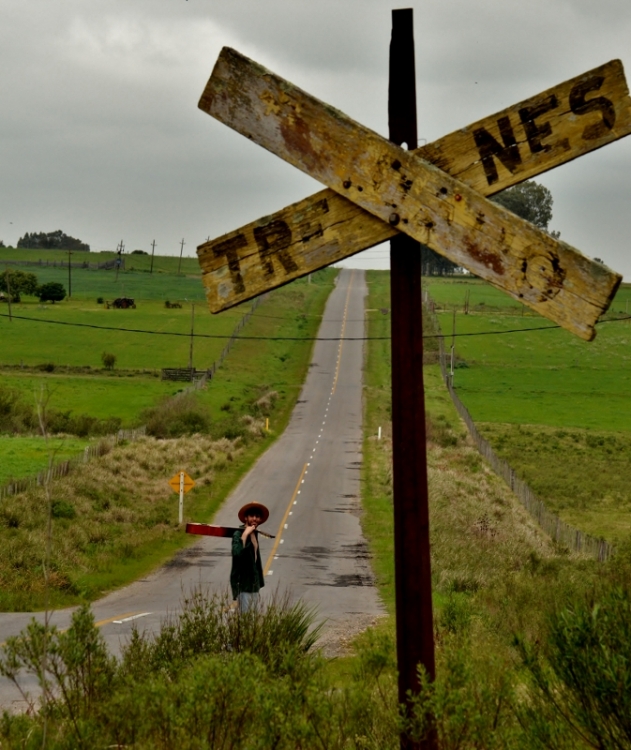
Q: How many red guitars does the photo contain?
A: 1